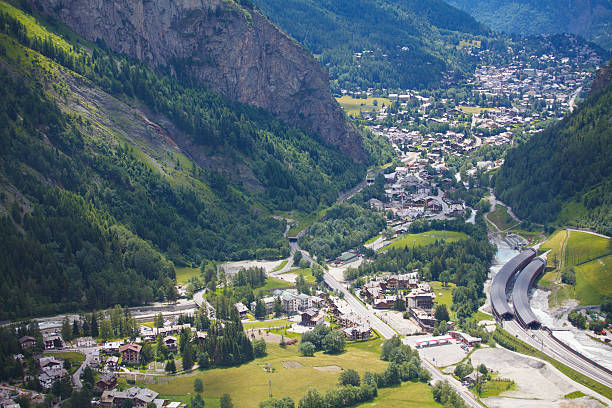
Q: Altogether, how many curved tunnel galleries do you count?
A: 2